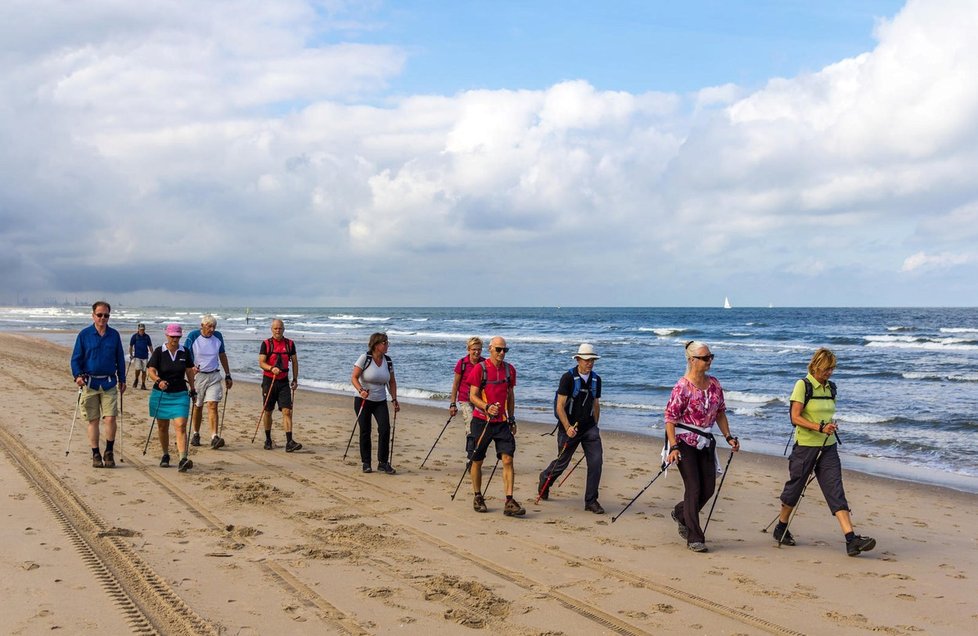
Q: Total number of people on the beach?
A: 11